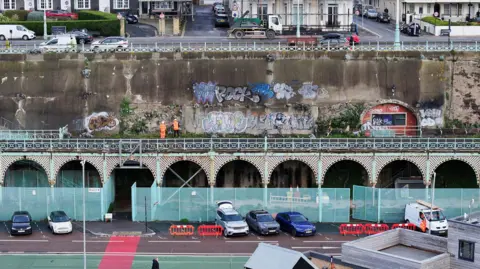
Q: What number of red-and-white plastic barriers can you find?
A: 5